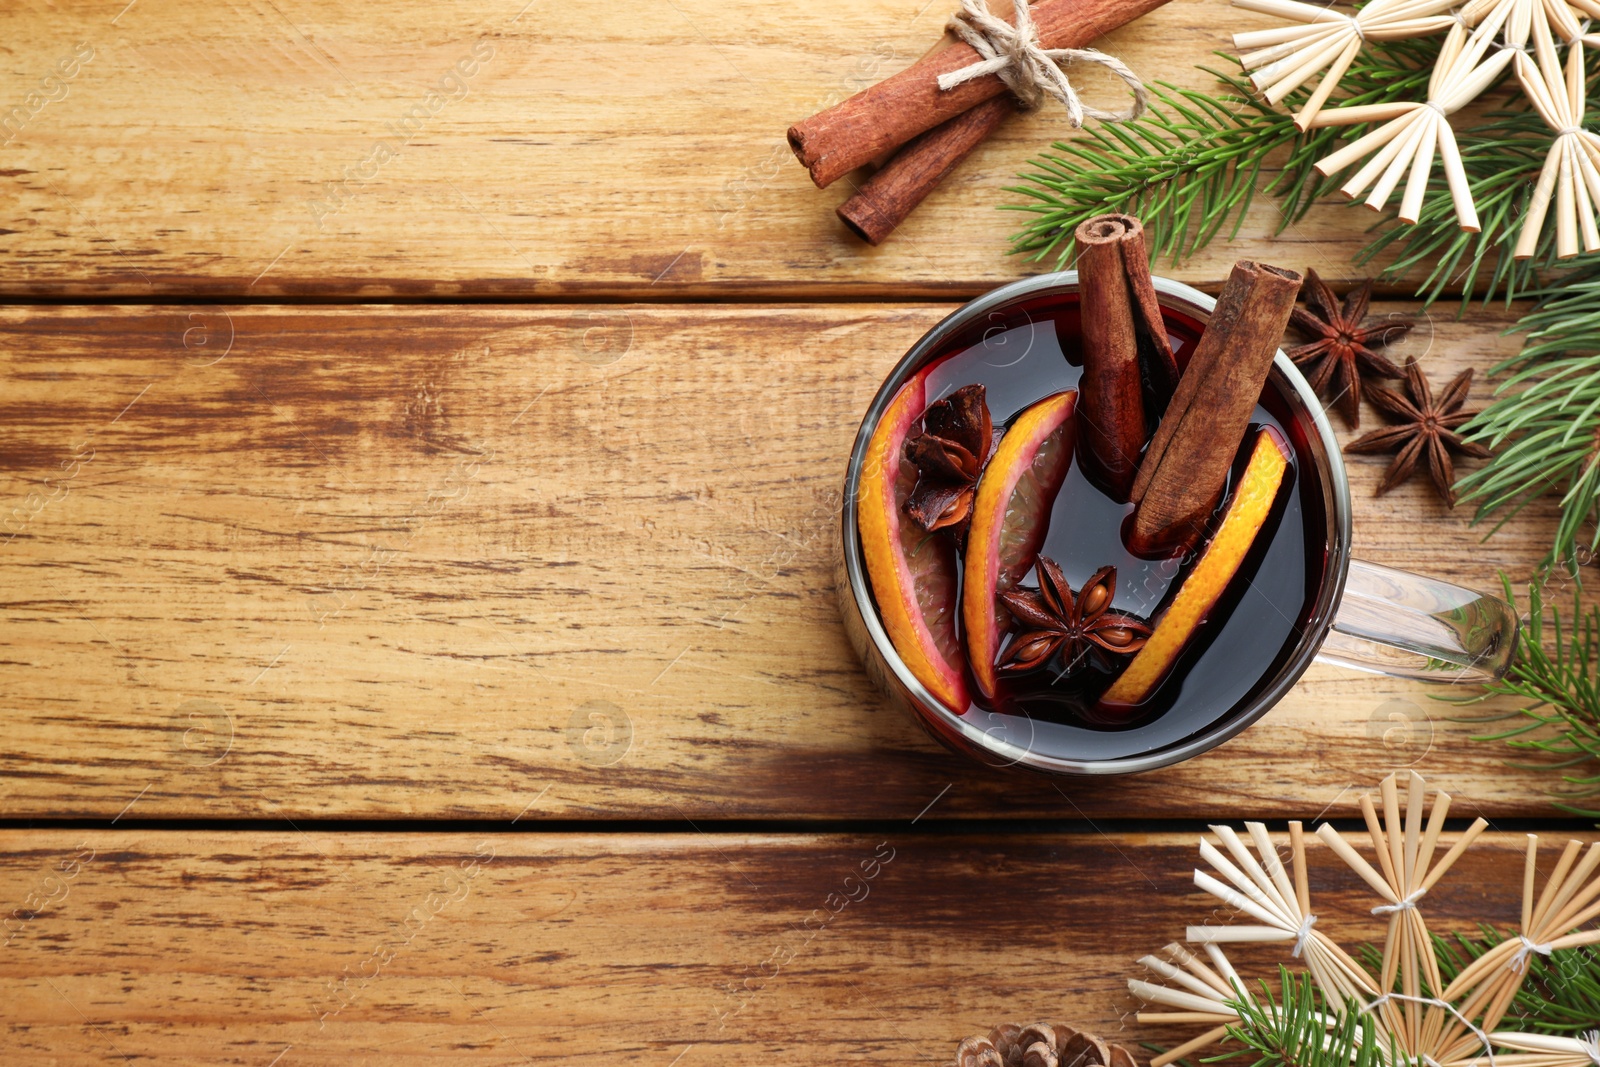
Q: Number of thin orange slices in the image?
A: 3